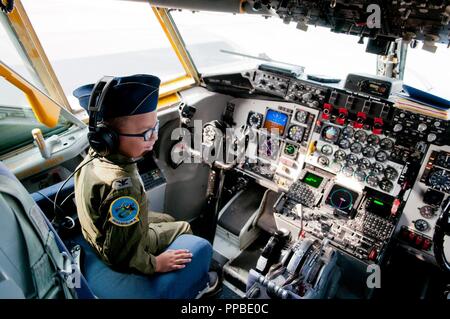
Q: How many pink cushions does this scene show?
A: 0